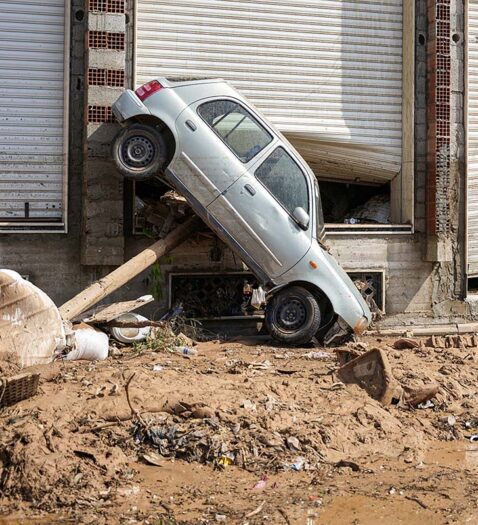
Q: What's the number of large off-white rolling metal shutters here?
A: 3